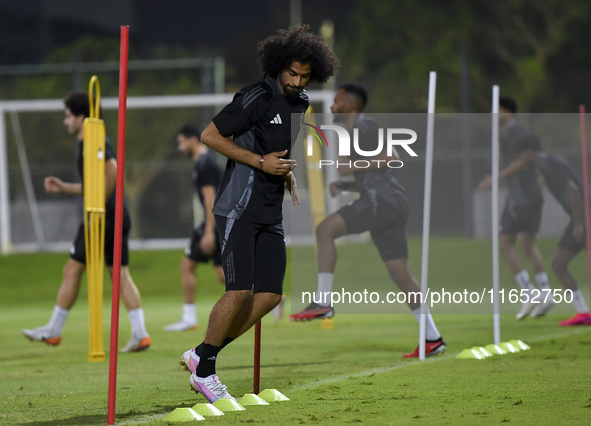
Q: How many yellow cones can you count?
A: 10